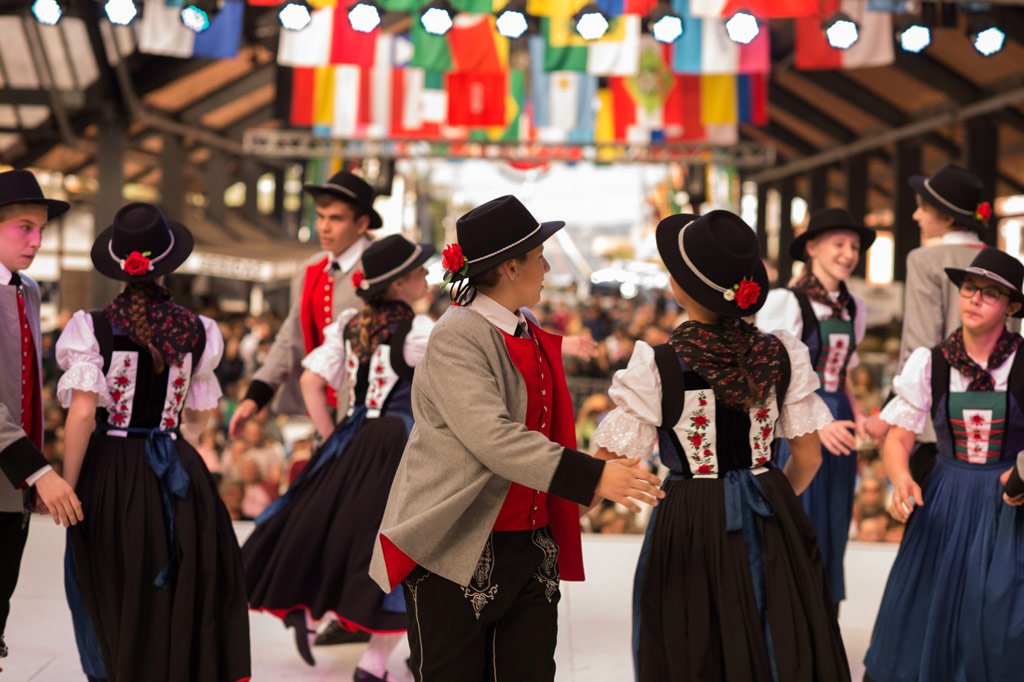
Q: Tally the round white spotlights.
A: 13